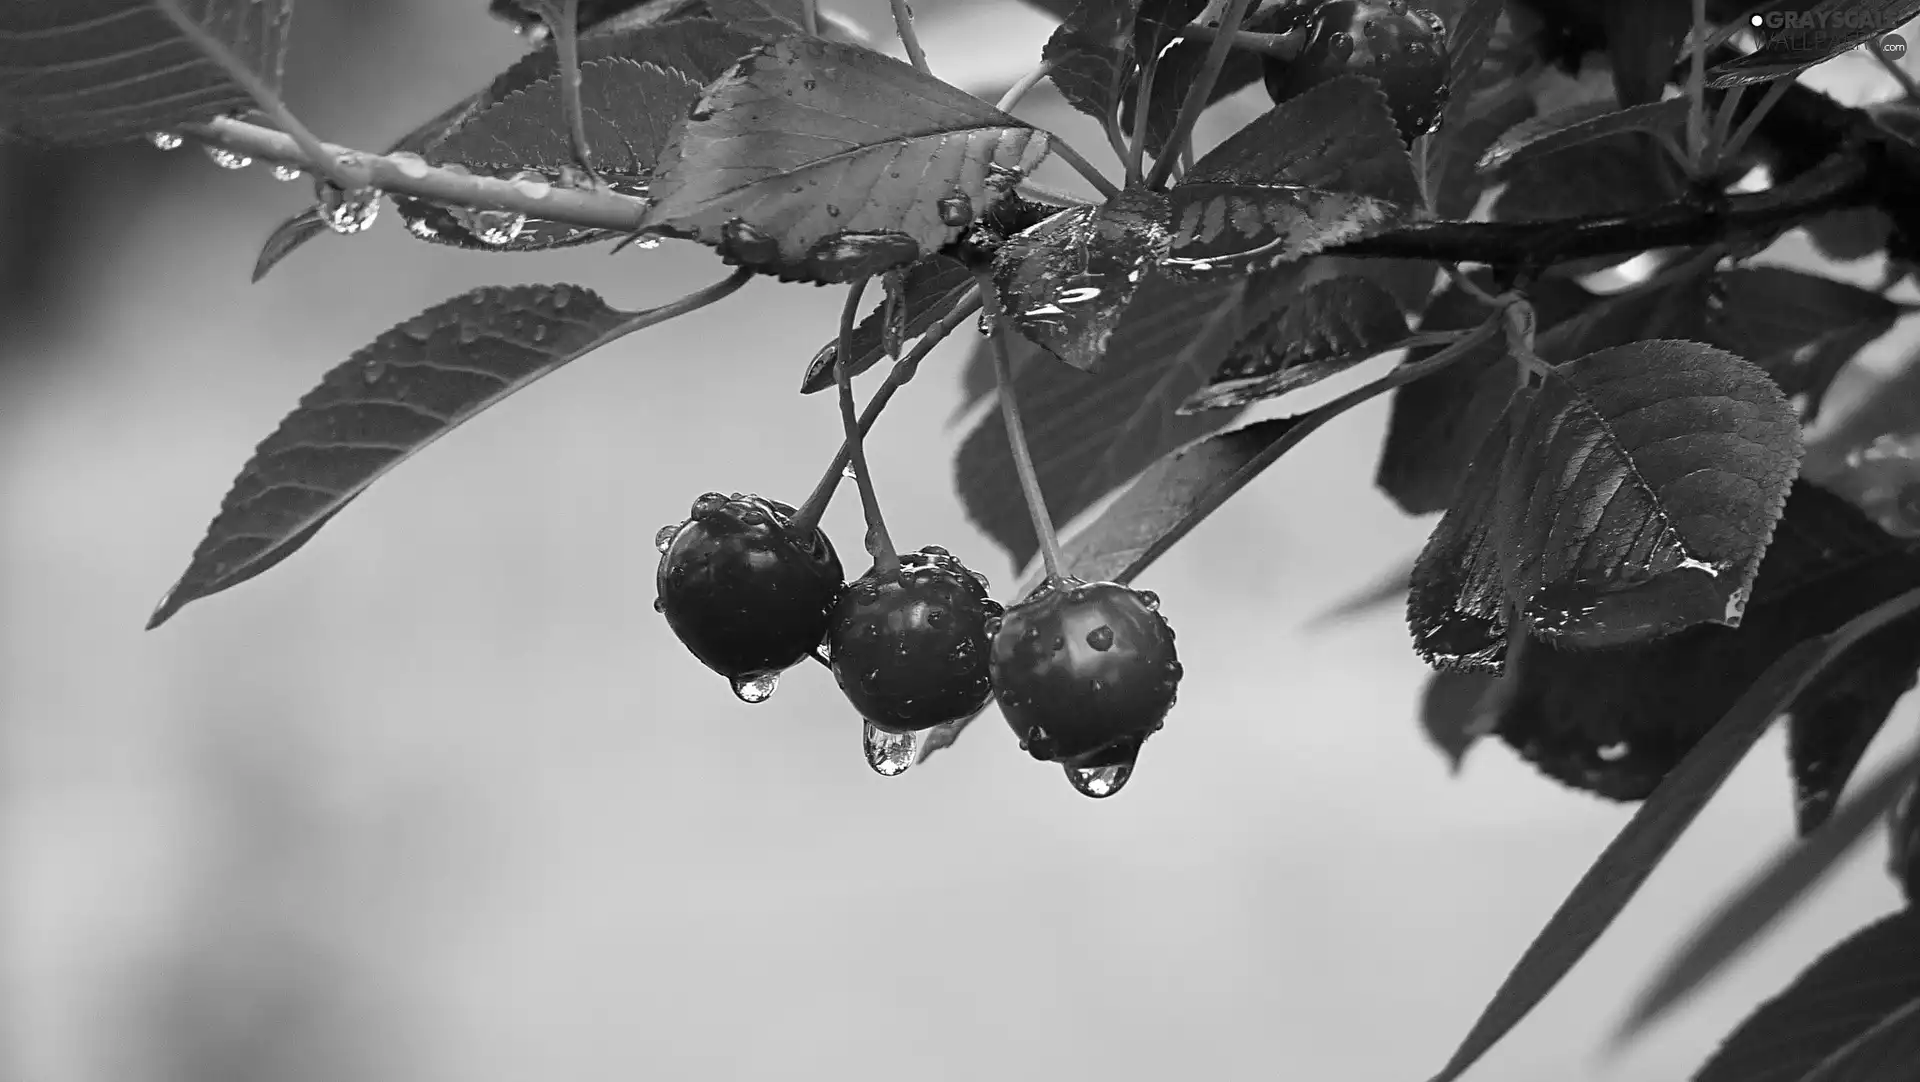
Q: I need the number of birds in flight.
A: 0